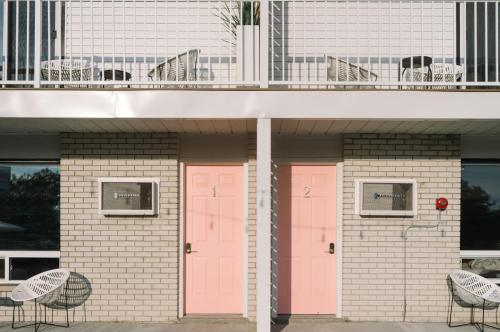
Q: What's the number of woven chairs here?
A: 6